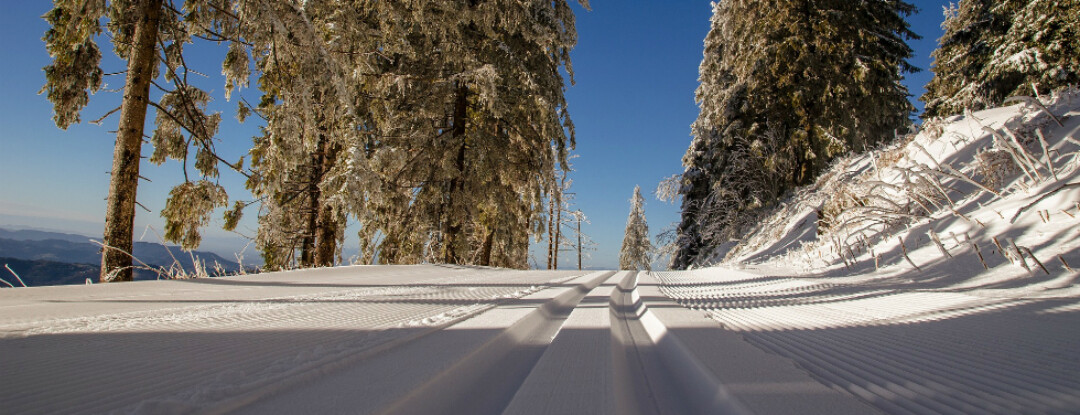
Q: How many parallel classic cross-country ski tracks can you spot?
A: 2